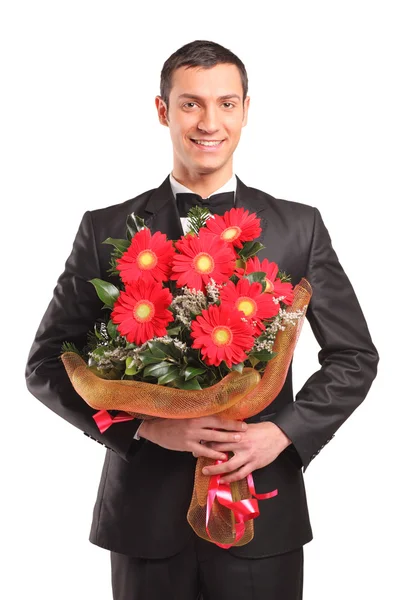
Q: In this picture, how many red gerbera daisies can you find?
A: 7